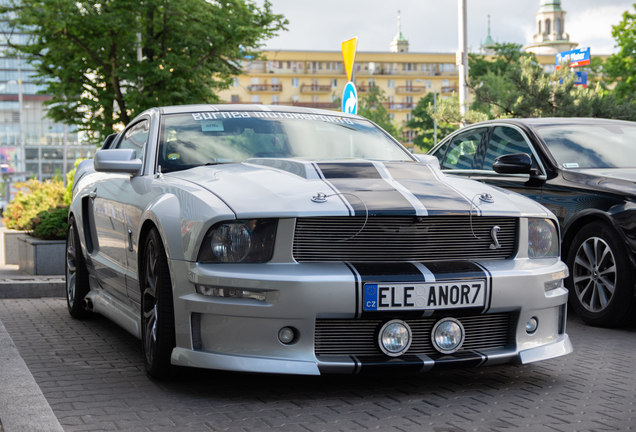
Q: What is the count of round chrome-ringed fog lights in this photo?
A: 2